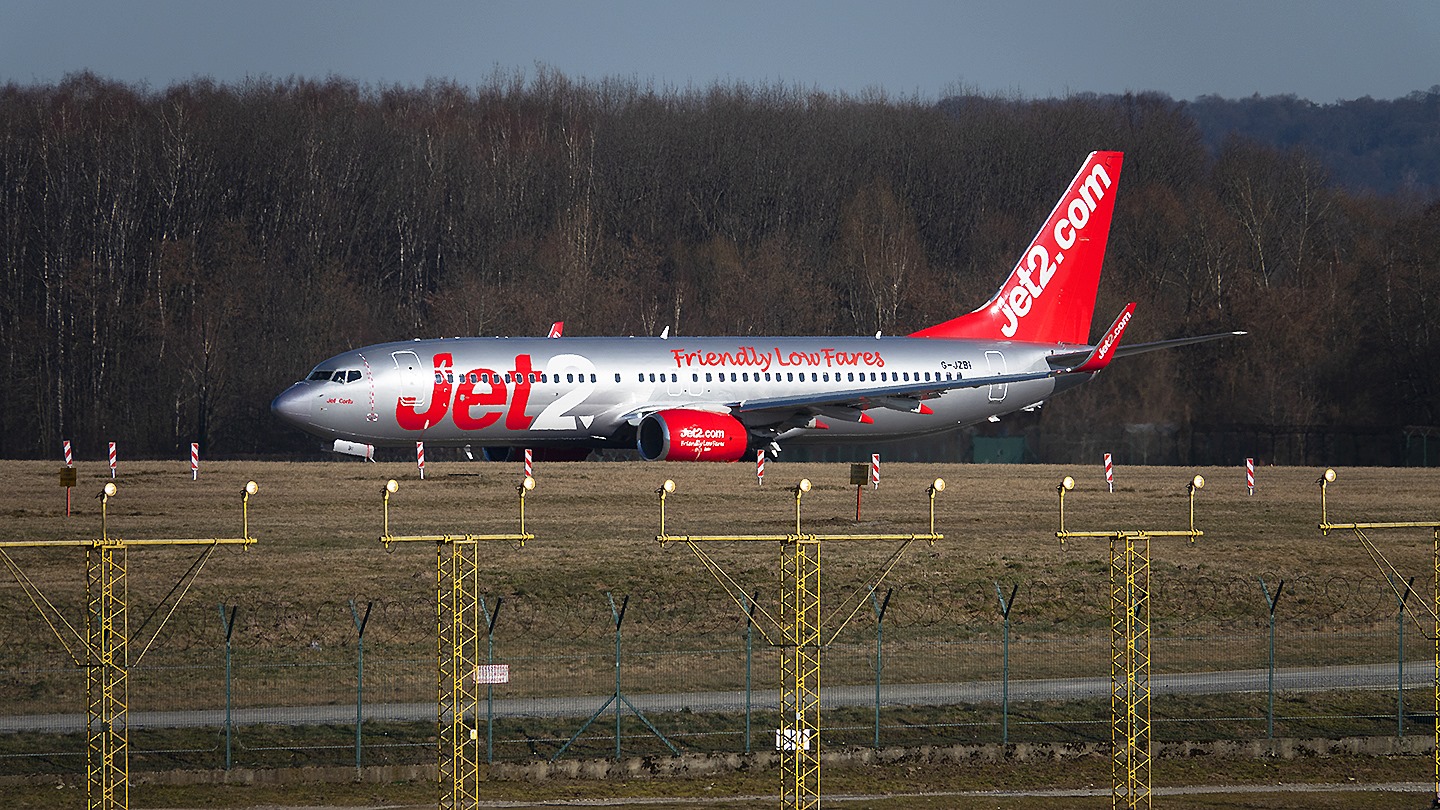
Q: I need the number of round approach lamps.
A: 10